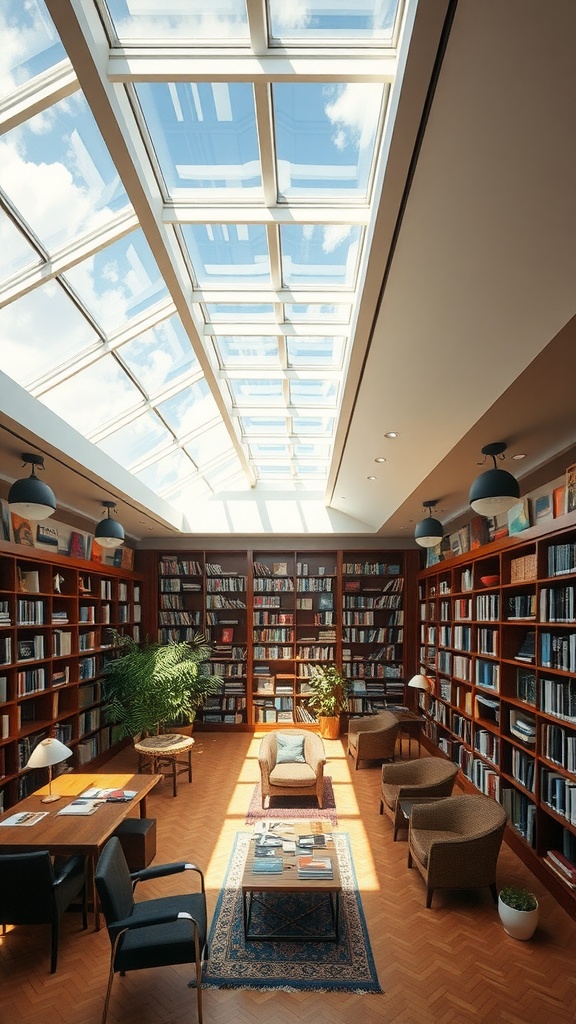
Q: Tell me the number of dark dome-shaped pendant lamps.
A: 4